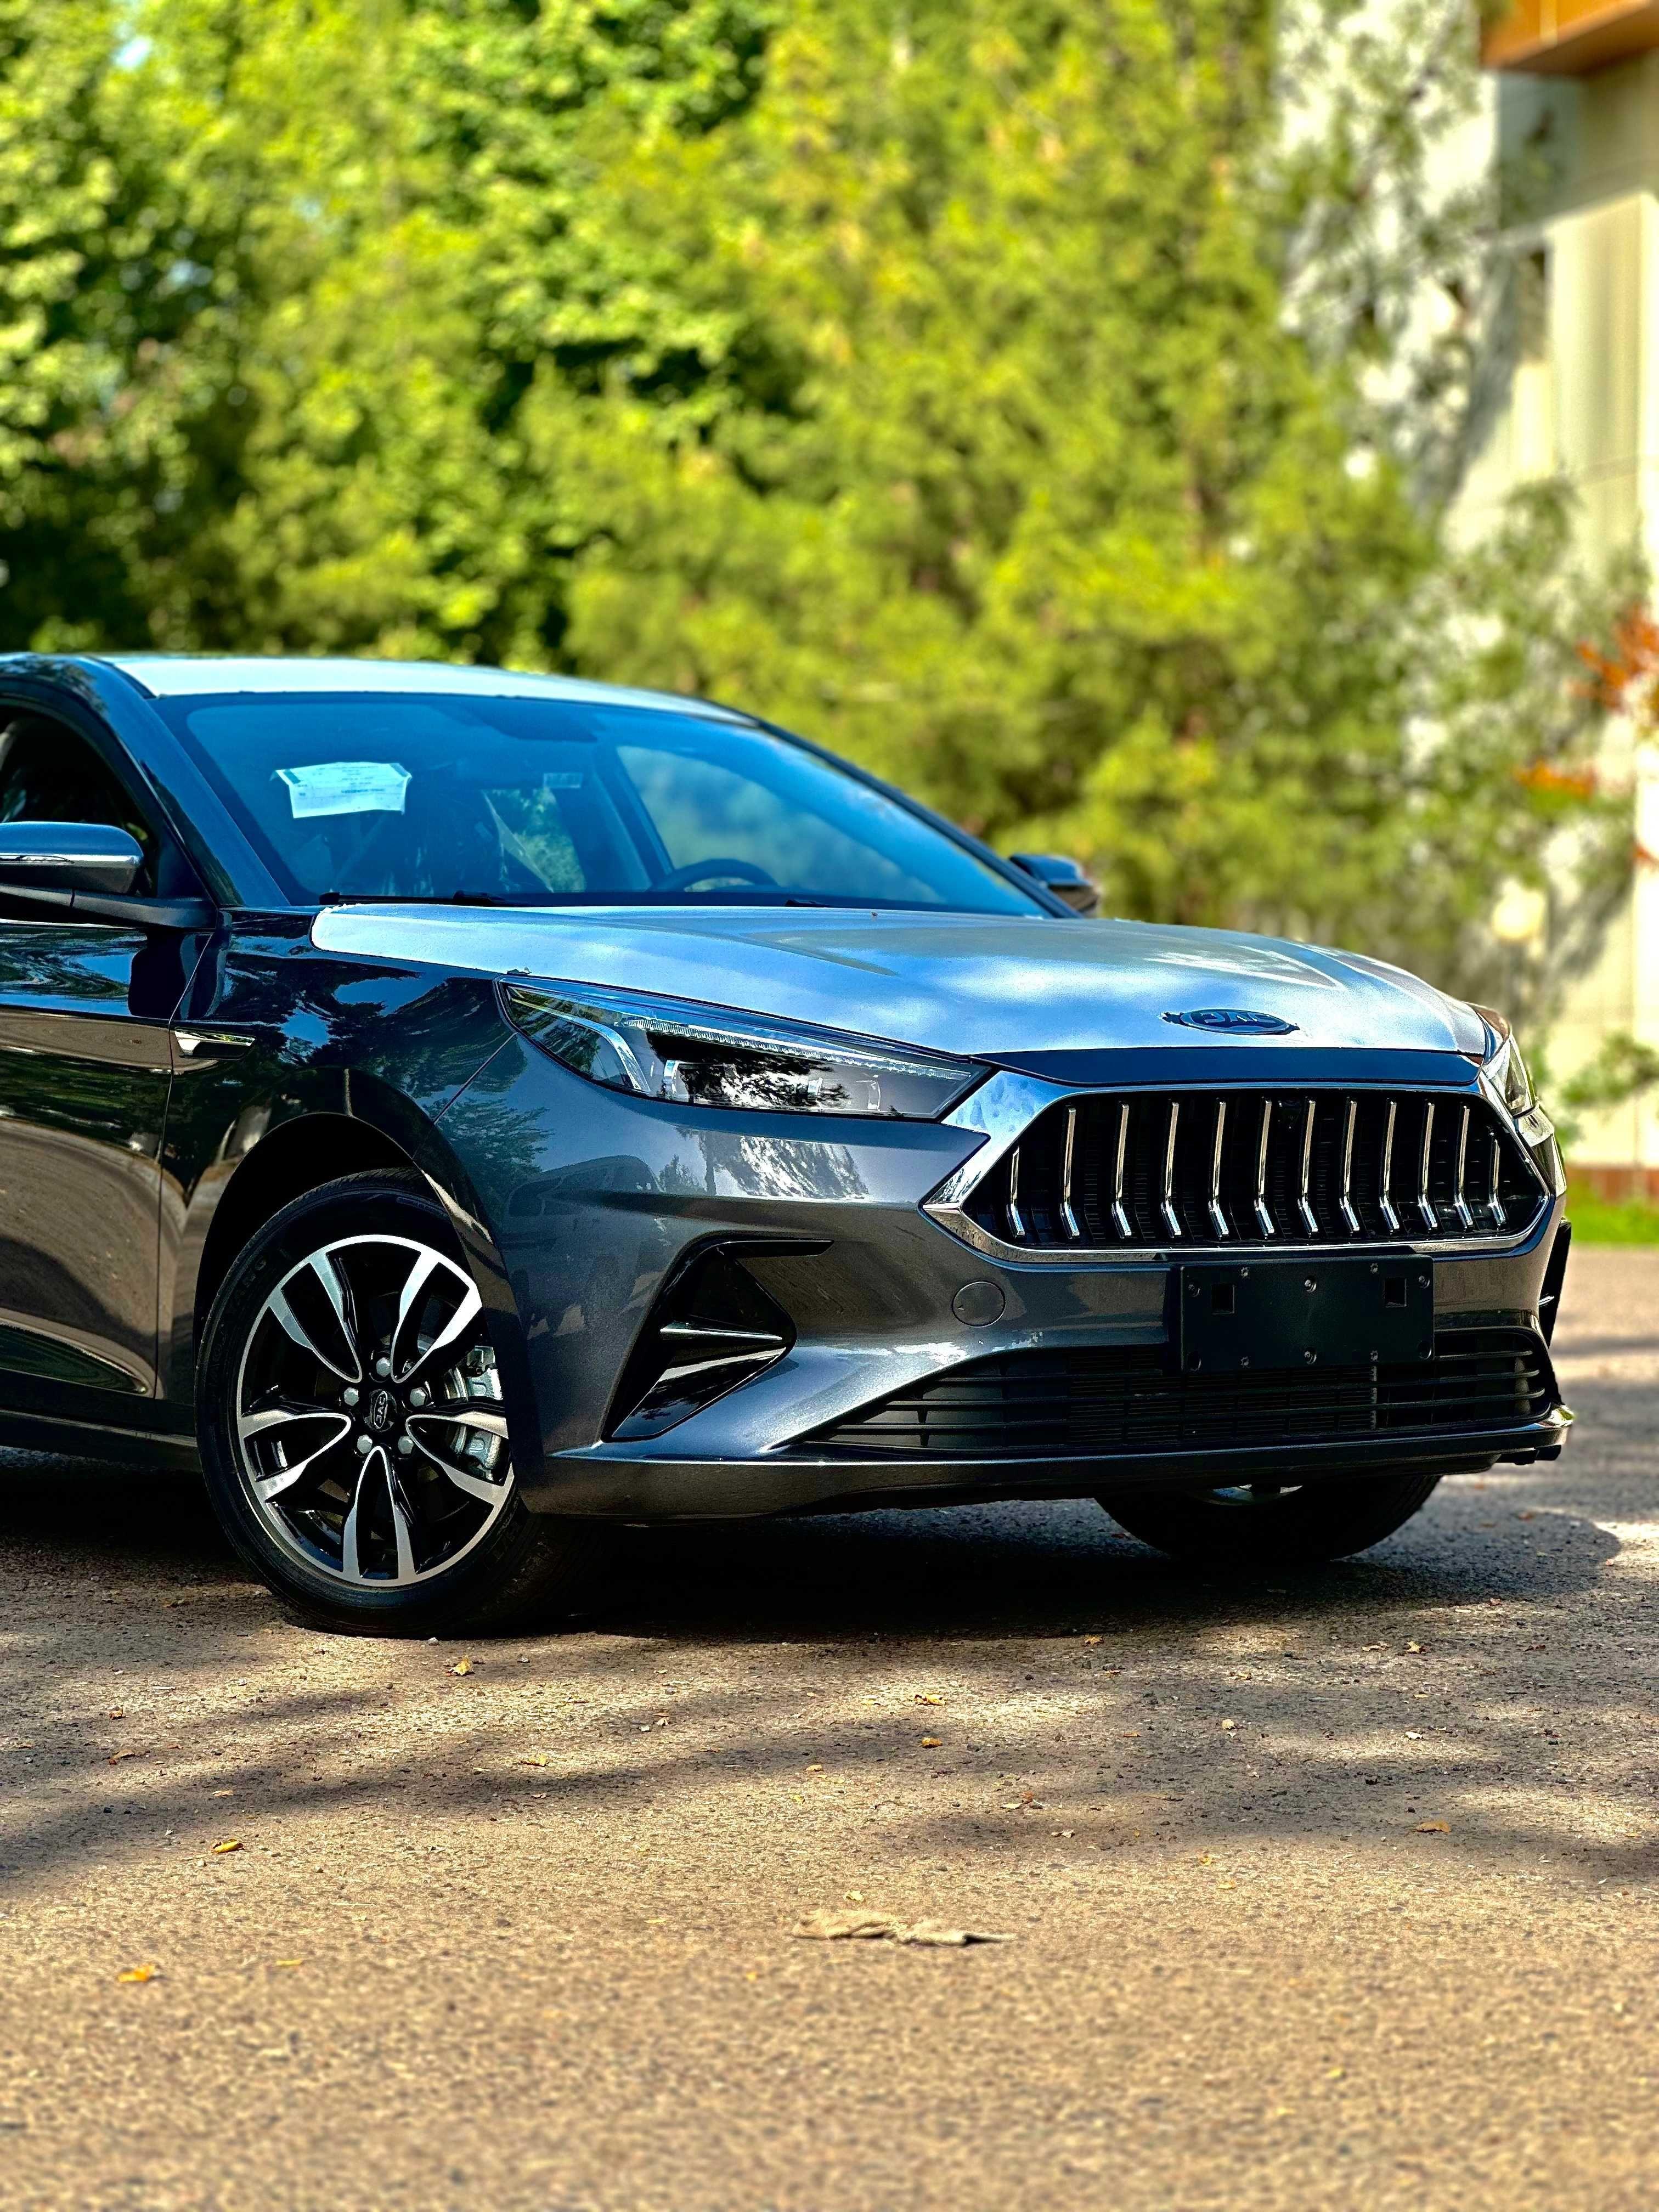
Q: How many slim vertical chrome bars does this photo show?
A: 12